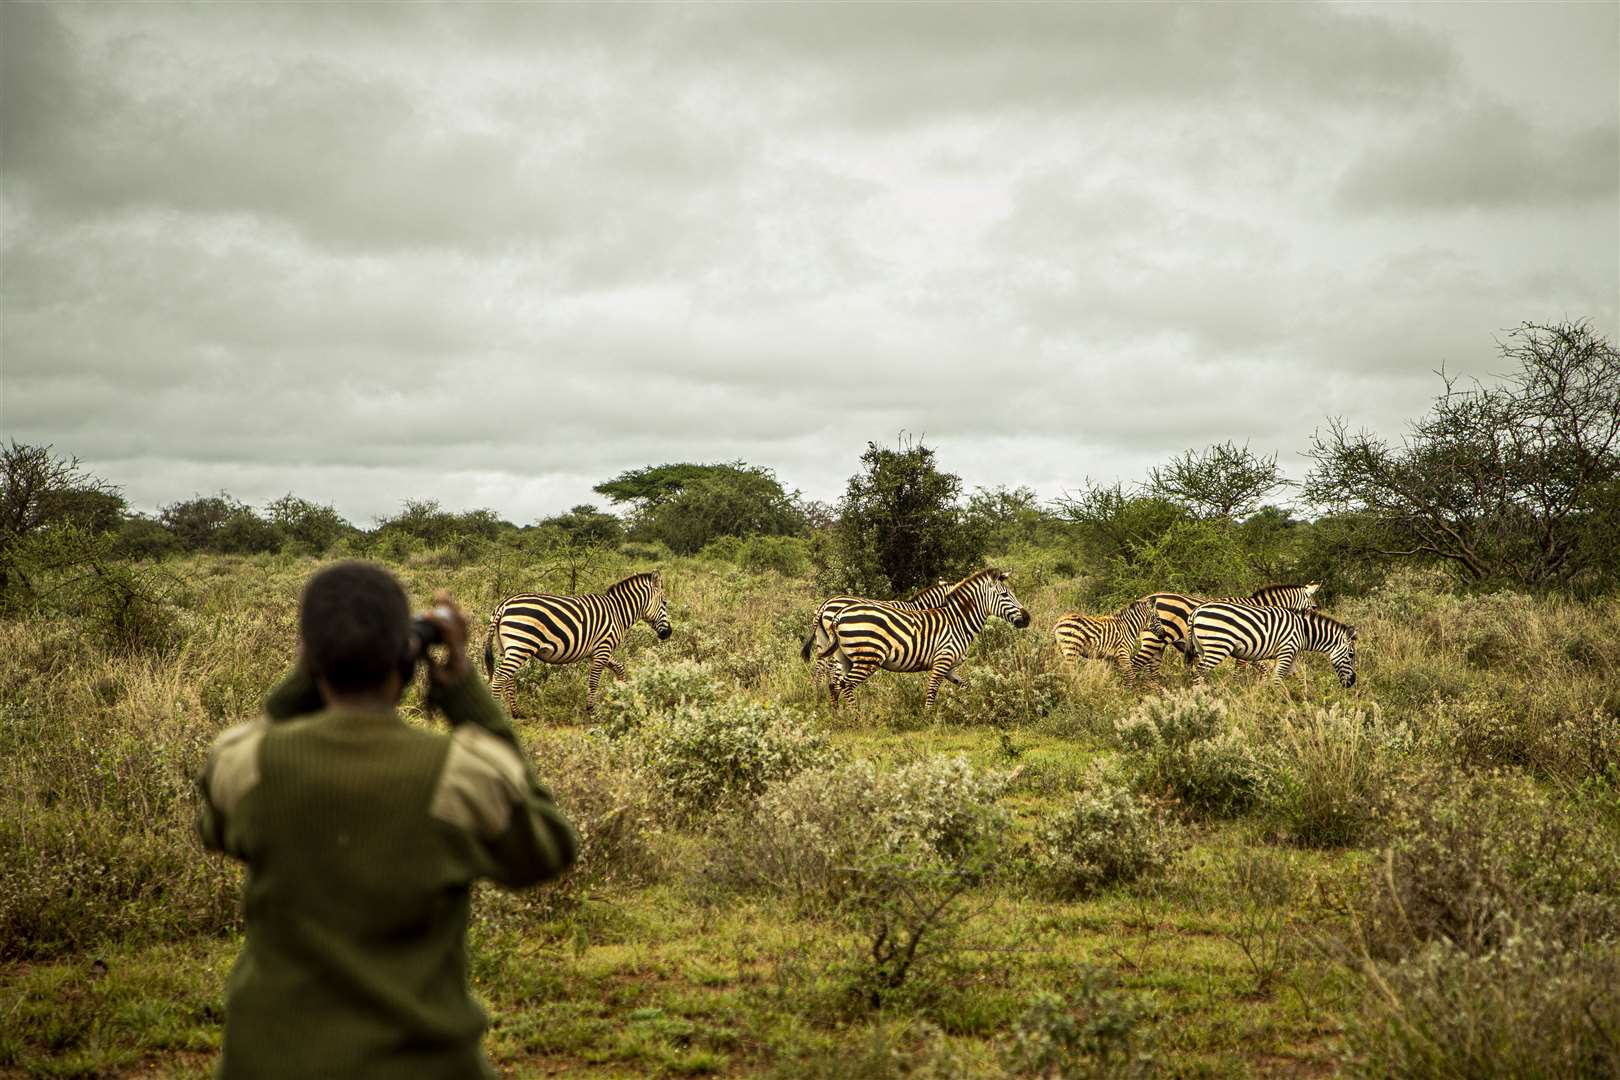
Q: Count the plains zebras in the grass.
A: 6